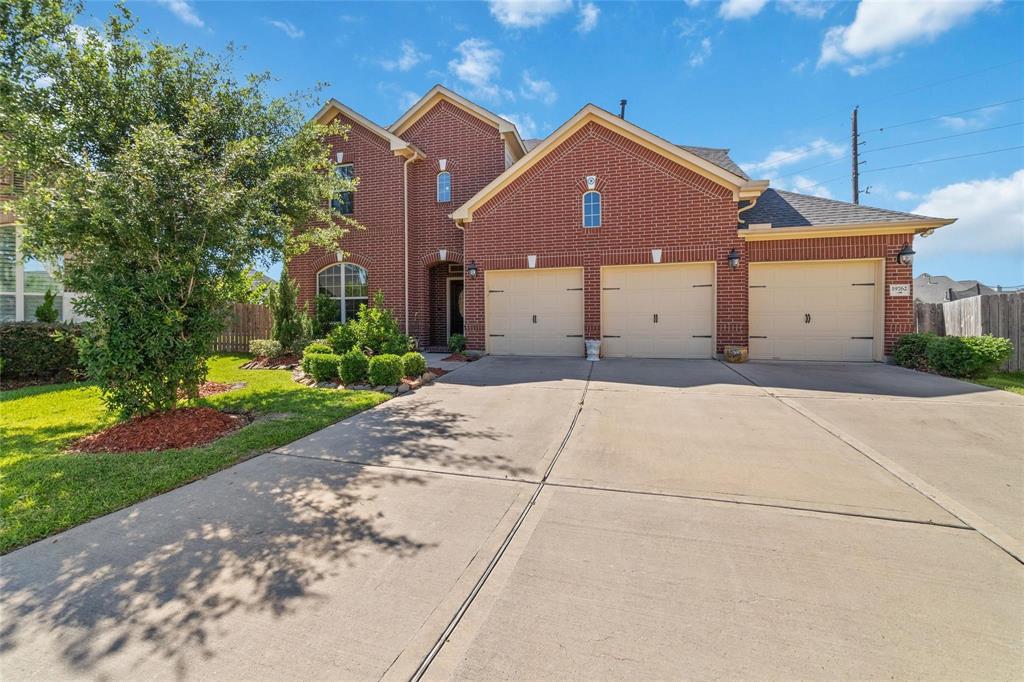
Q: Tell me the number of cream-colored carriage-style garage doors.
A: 3